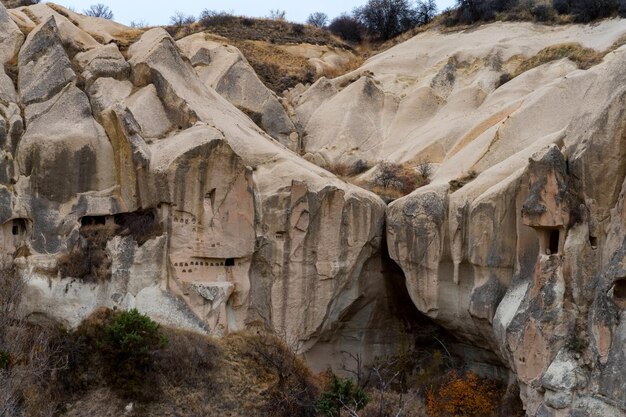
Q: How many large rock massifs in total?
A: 2